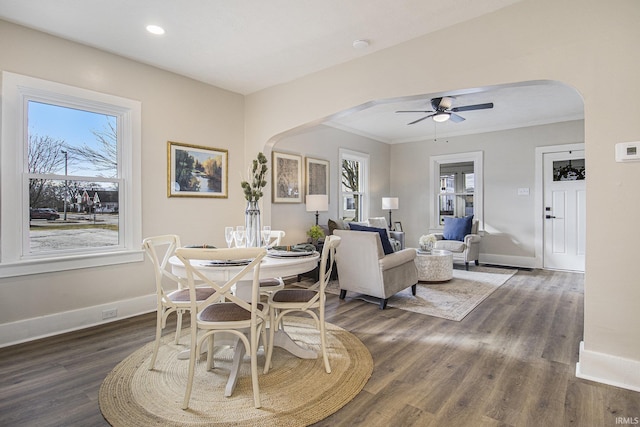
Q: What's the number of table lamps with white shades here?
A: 2